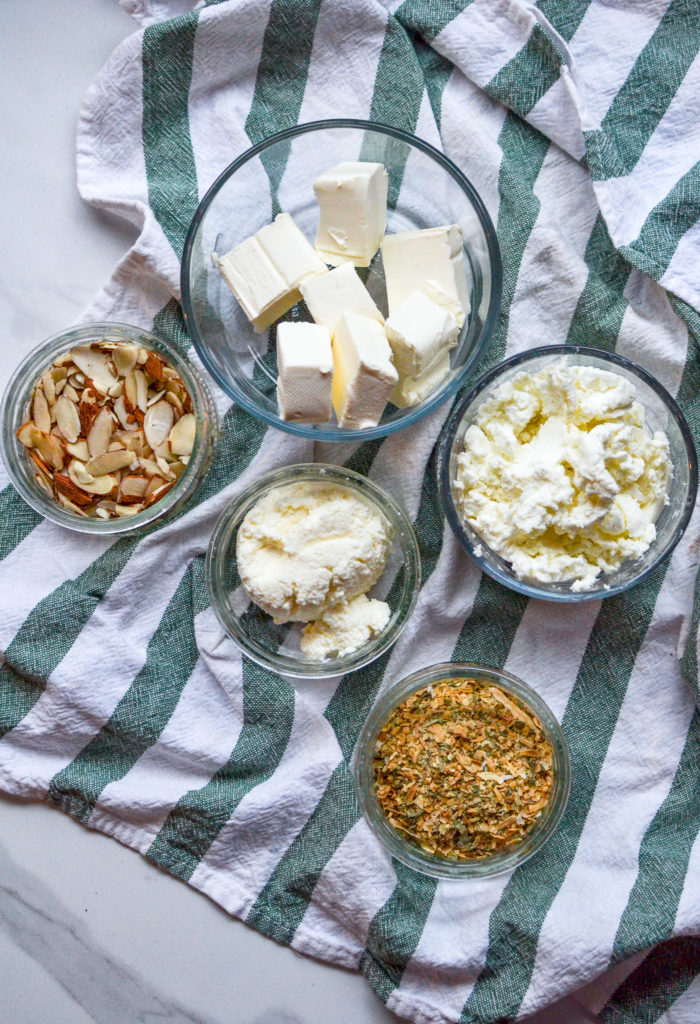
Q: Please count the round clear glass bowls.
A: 5